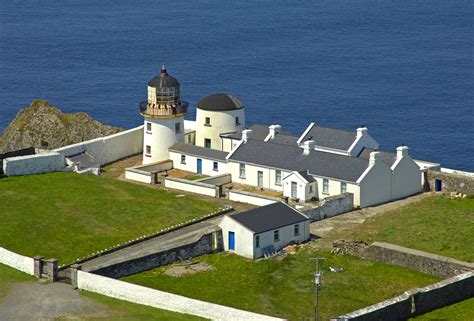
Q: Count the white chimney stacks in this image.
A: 6